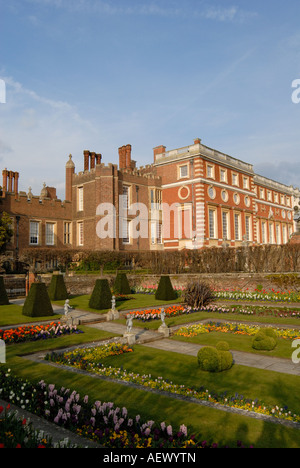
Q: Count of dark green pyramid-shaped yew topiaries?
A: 6